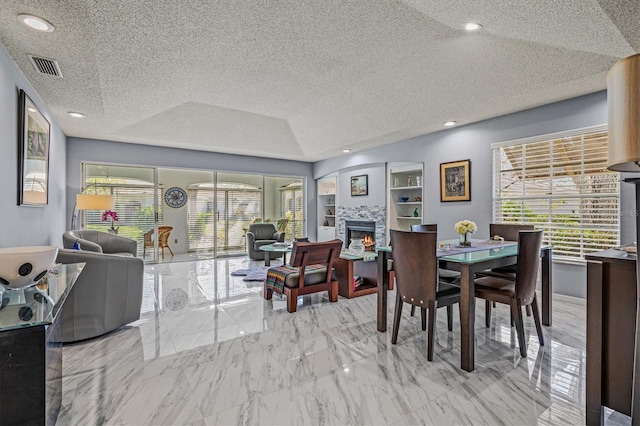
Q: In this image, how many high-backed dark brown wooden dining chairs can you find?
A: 4